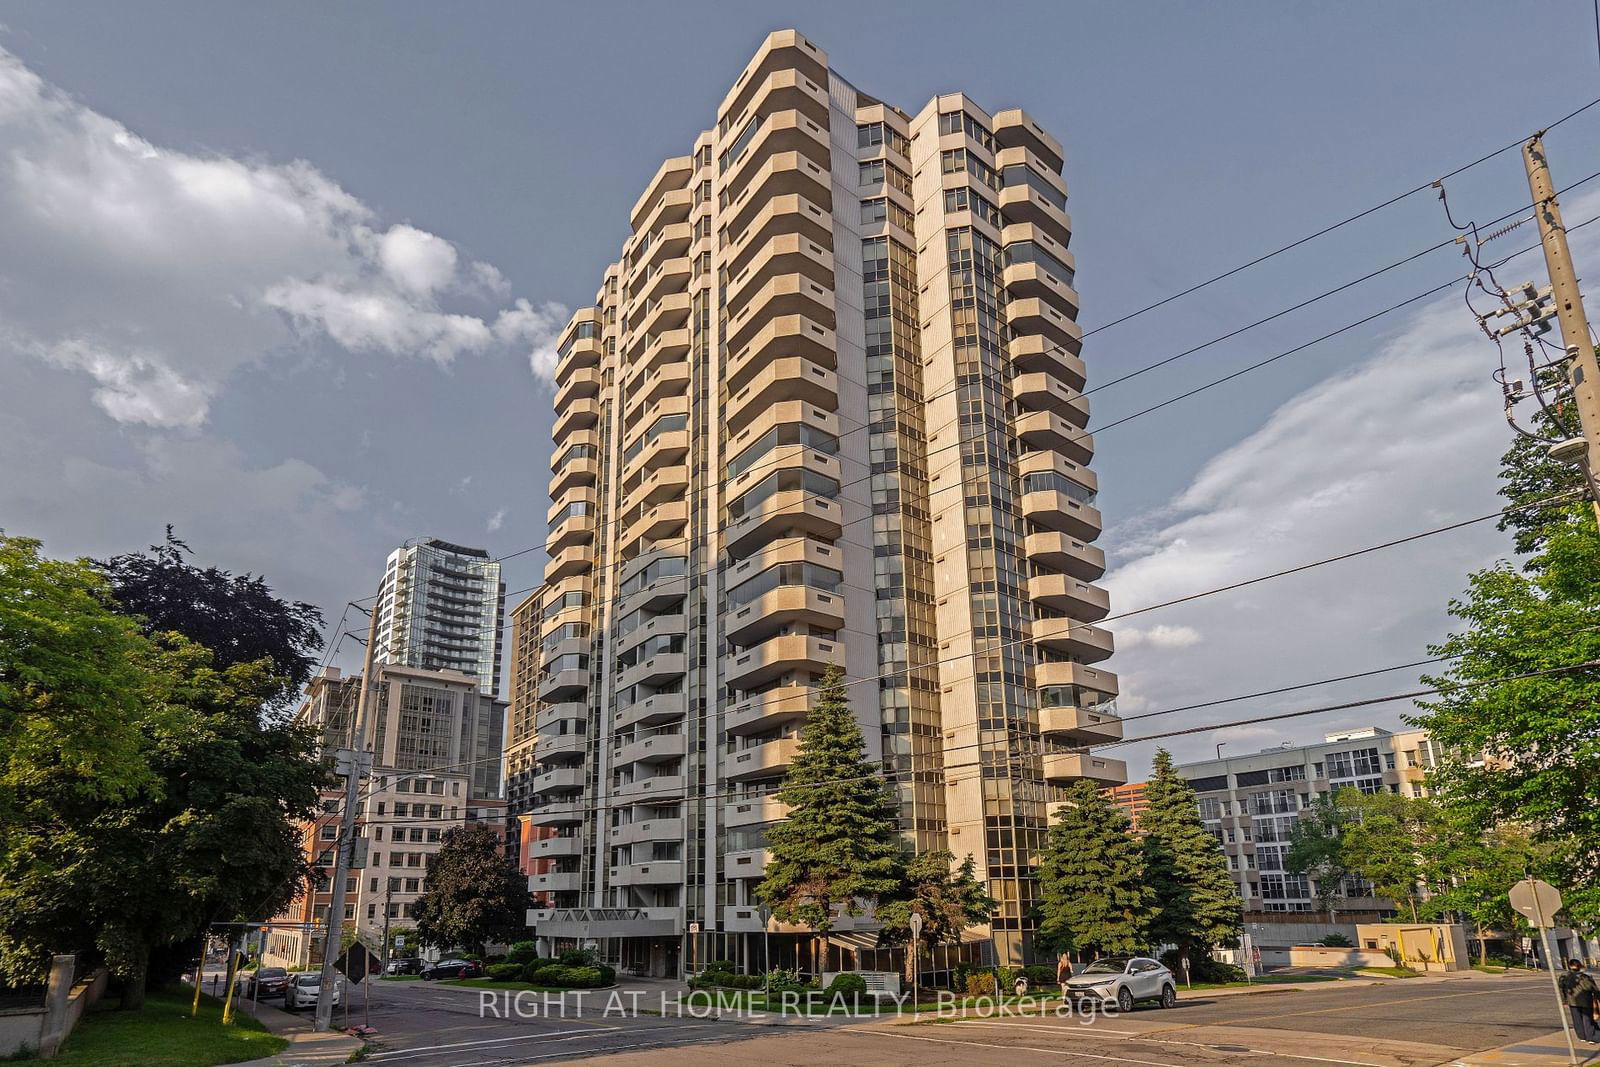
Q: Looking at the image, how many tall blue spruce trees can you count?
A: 3